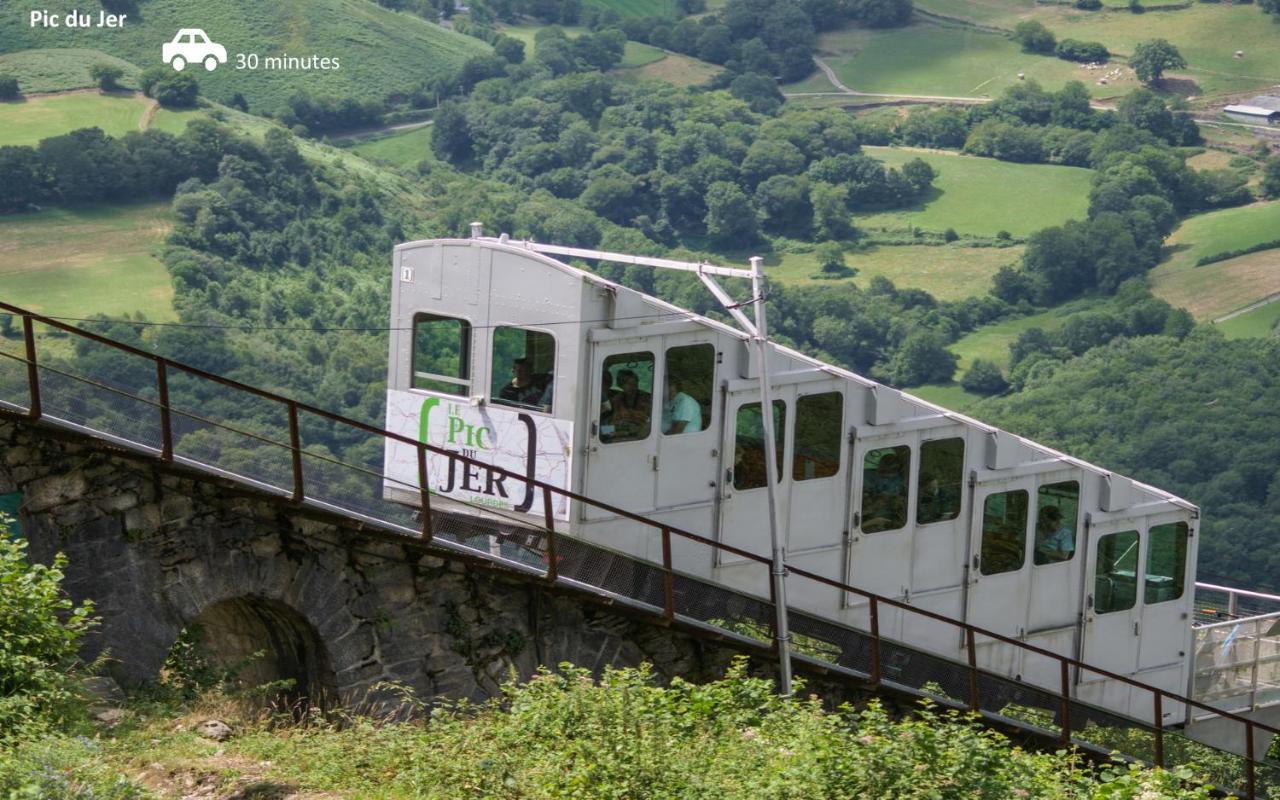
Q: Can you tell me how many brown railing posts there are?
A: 12